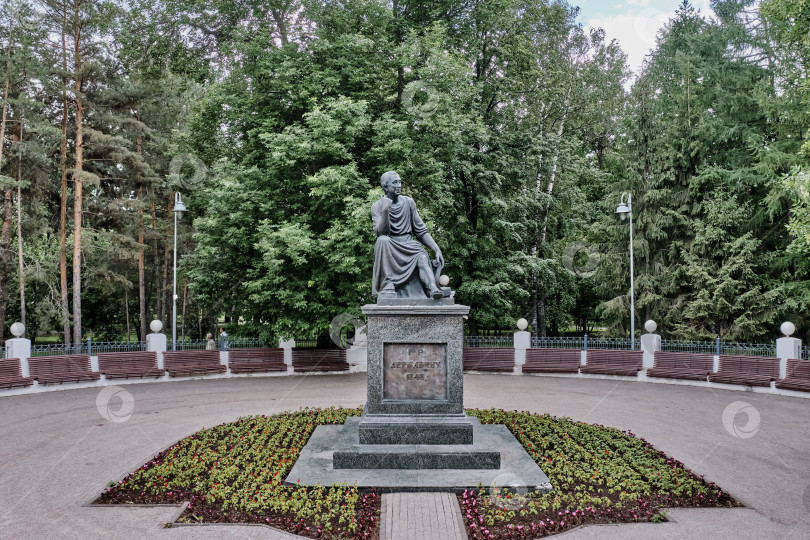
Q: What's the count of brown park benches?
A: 12